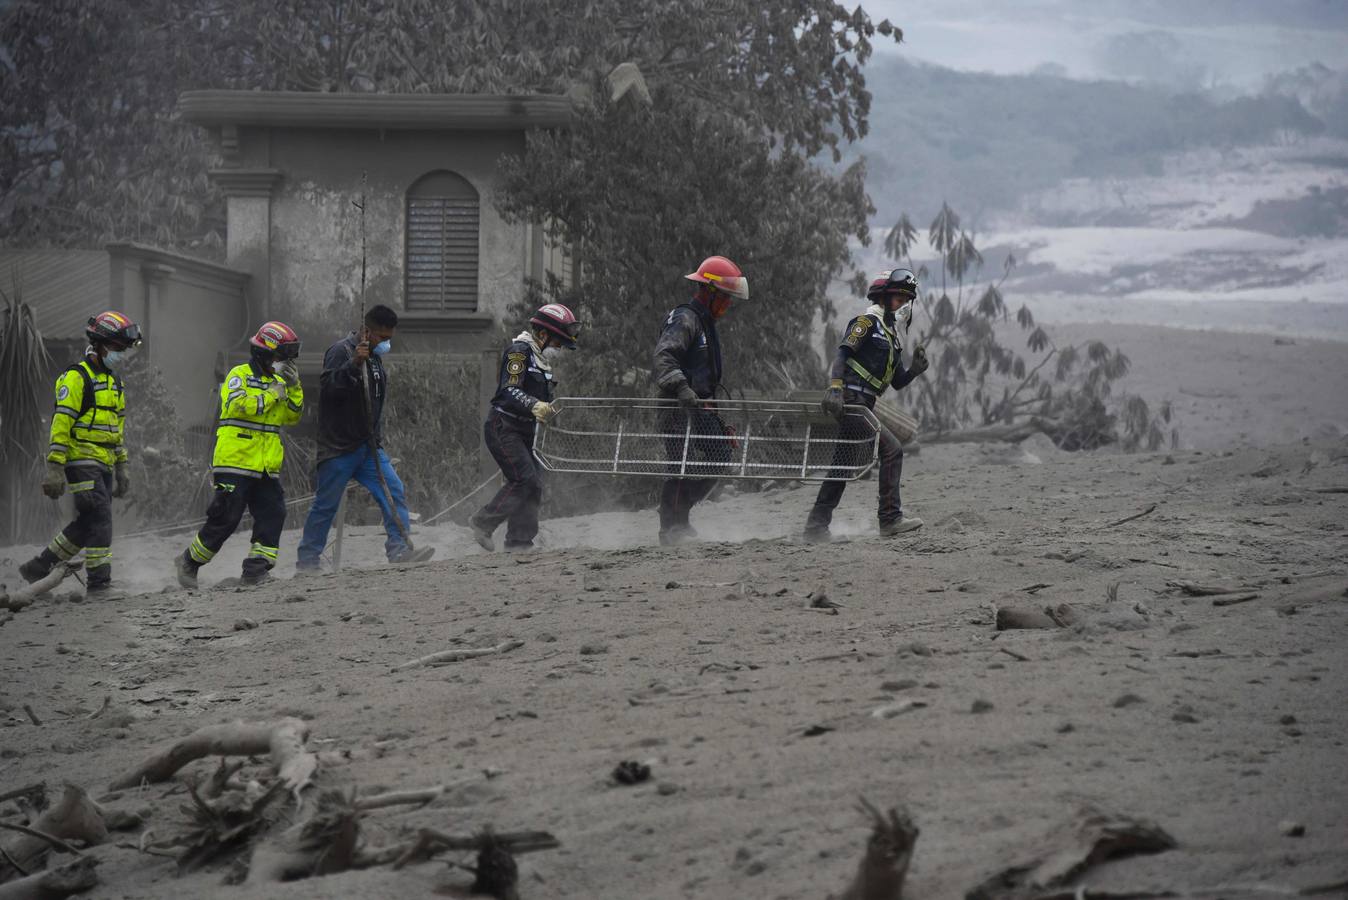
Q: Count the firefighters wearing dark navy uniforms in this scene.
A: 3